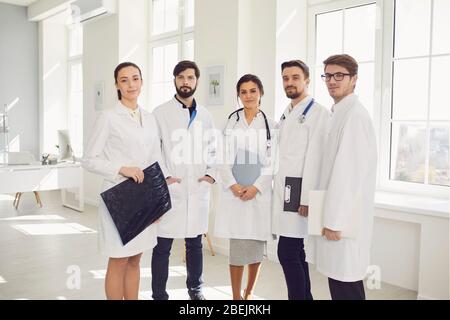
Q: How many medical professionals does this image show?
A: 5